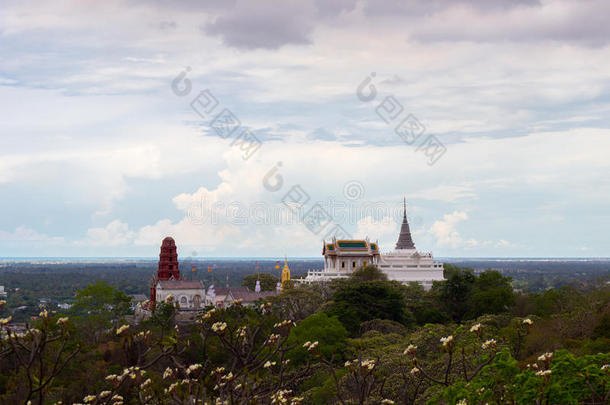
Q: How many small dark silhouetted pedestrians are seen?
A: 0